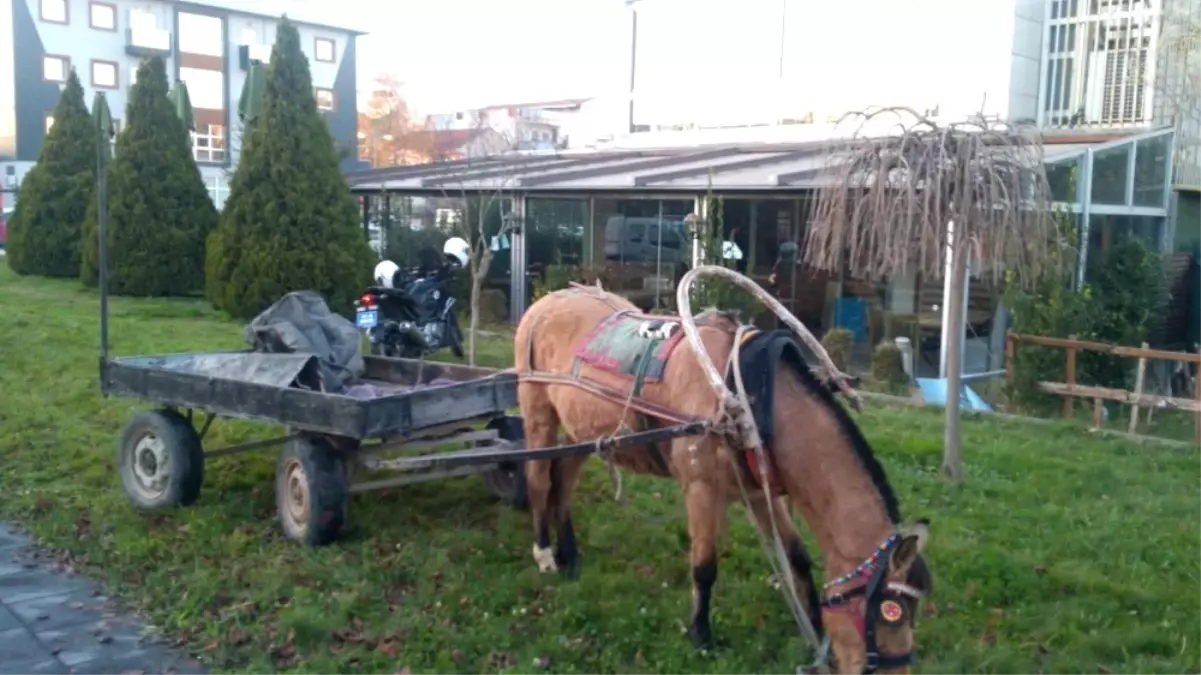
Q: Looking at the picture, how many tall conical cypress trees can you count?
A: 3